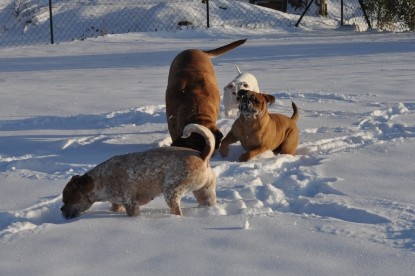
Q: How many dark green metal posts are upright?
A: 3